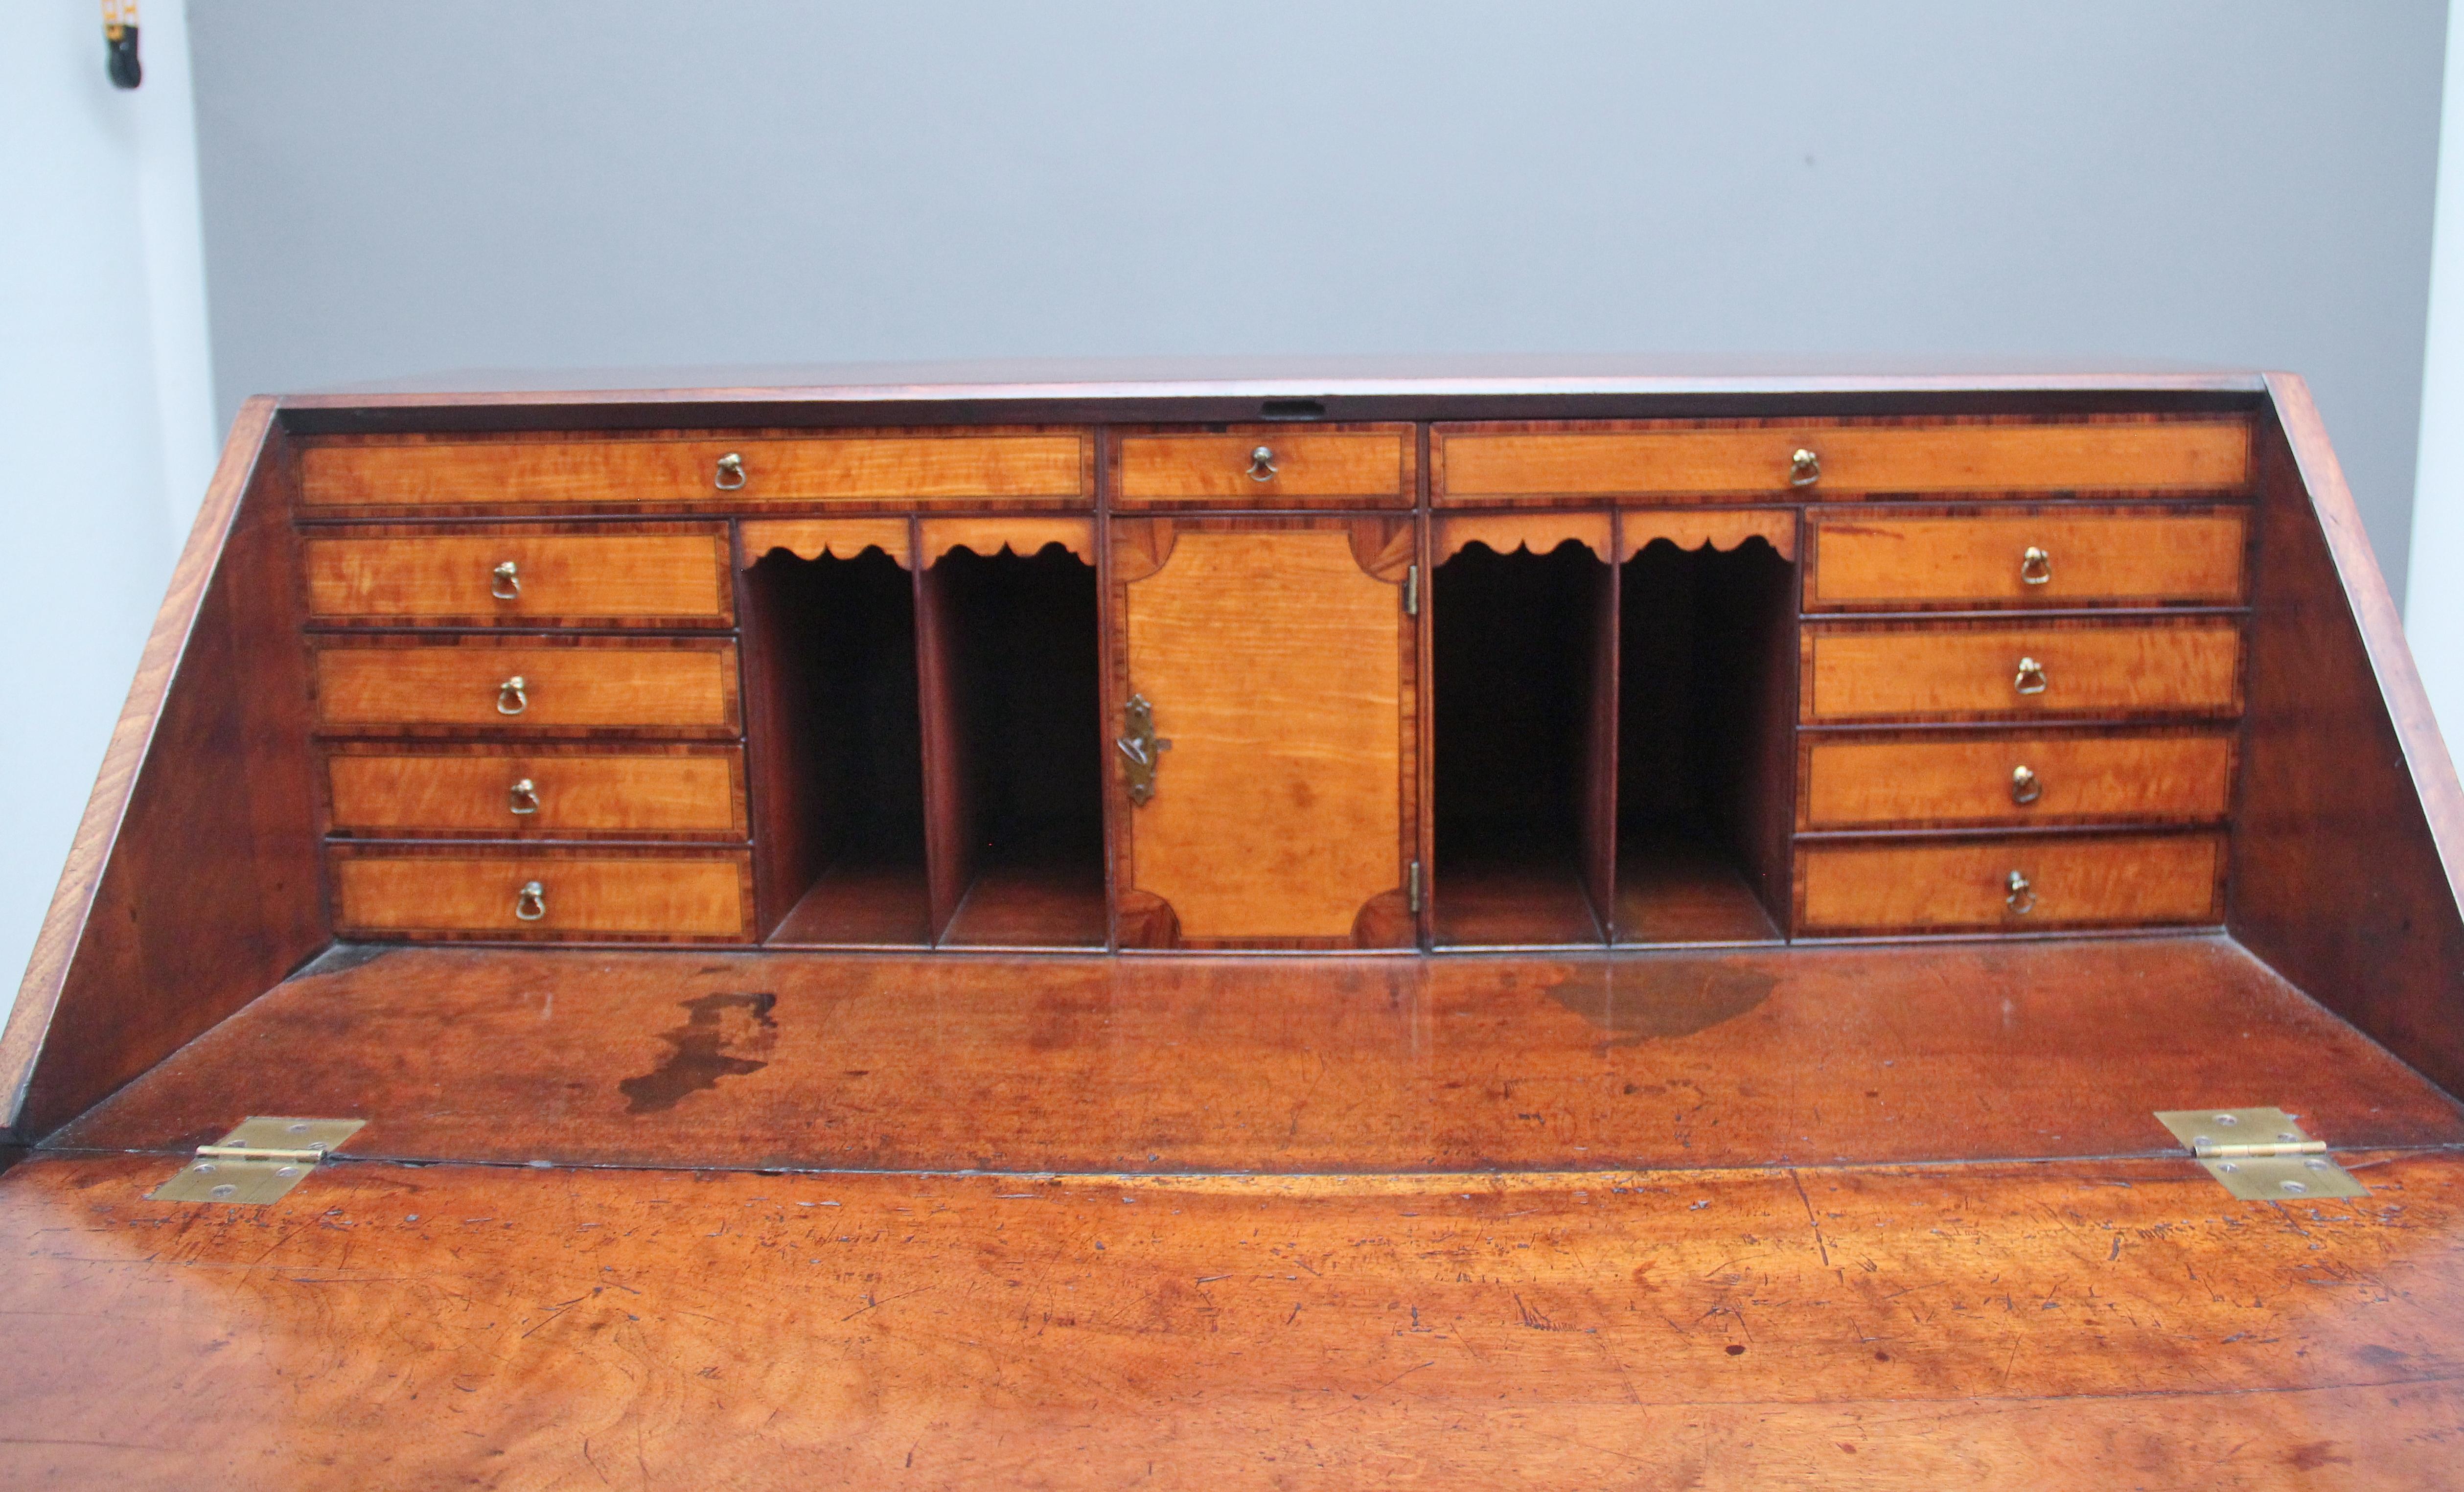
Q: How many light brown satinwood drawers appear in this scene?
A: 11